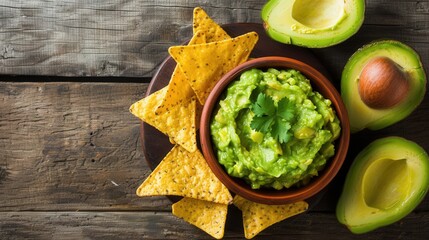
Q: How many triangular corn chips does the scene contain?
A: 7